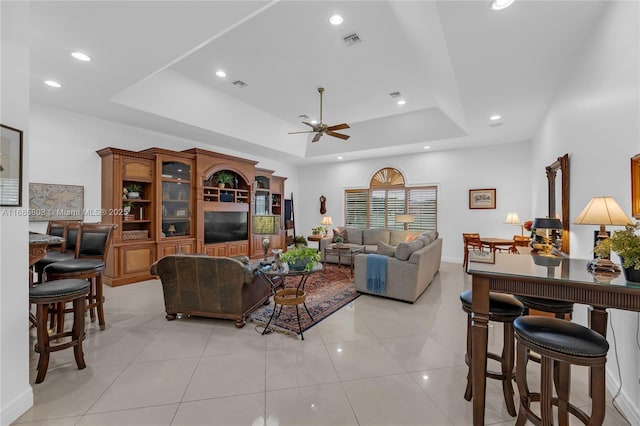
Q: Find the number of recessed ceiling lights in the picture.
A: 10